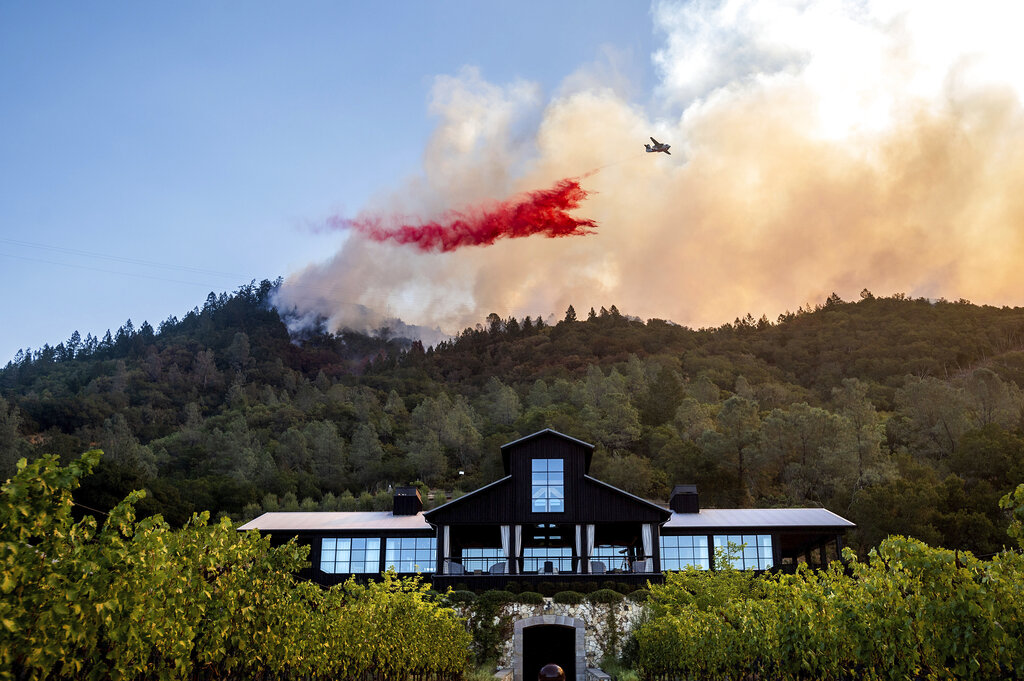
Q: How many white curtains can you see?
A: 6